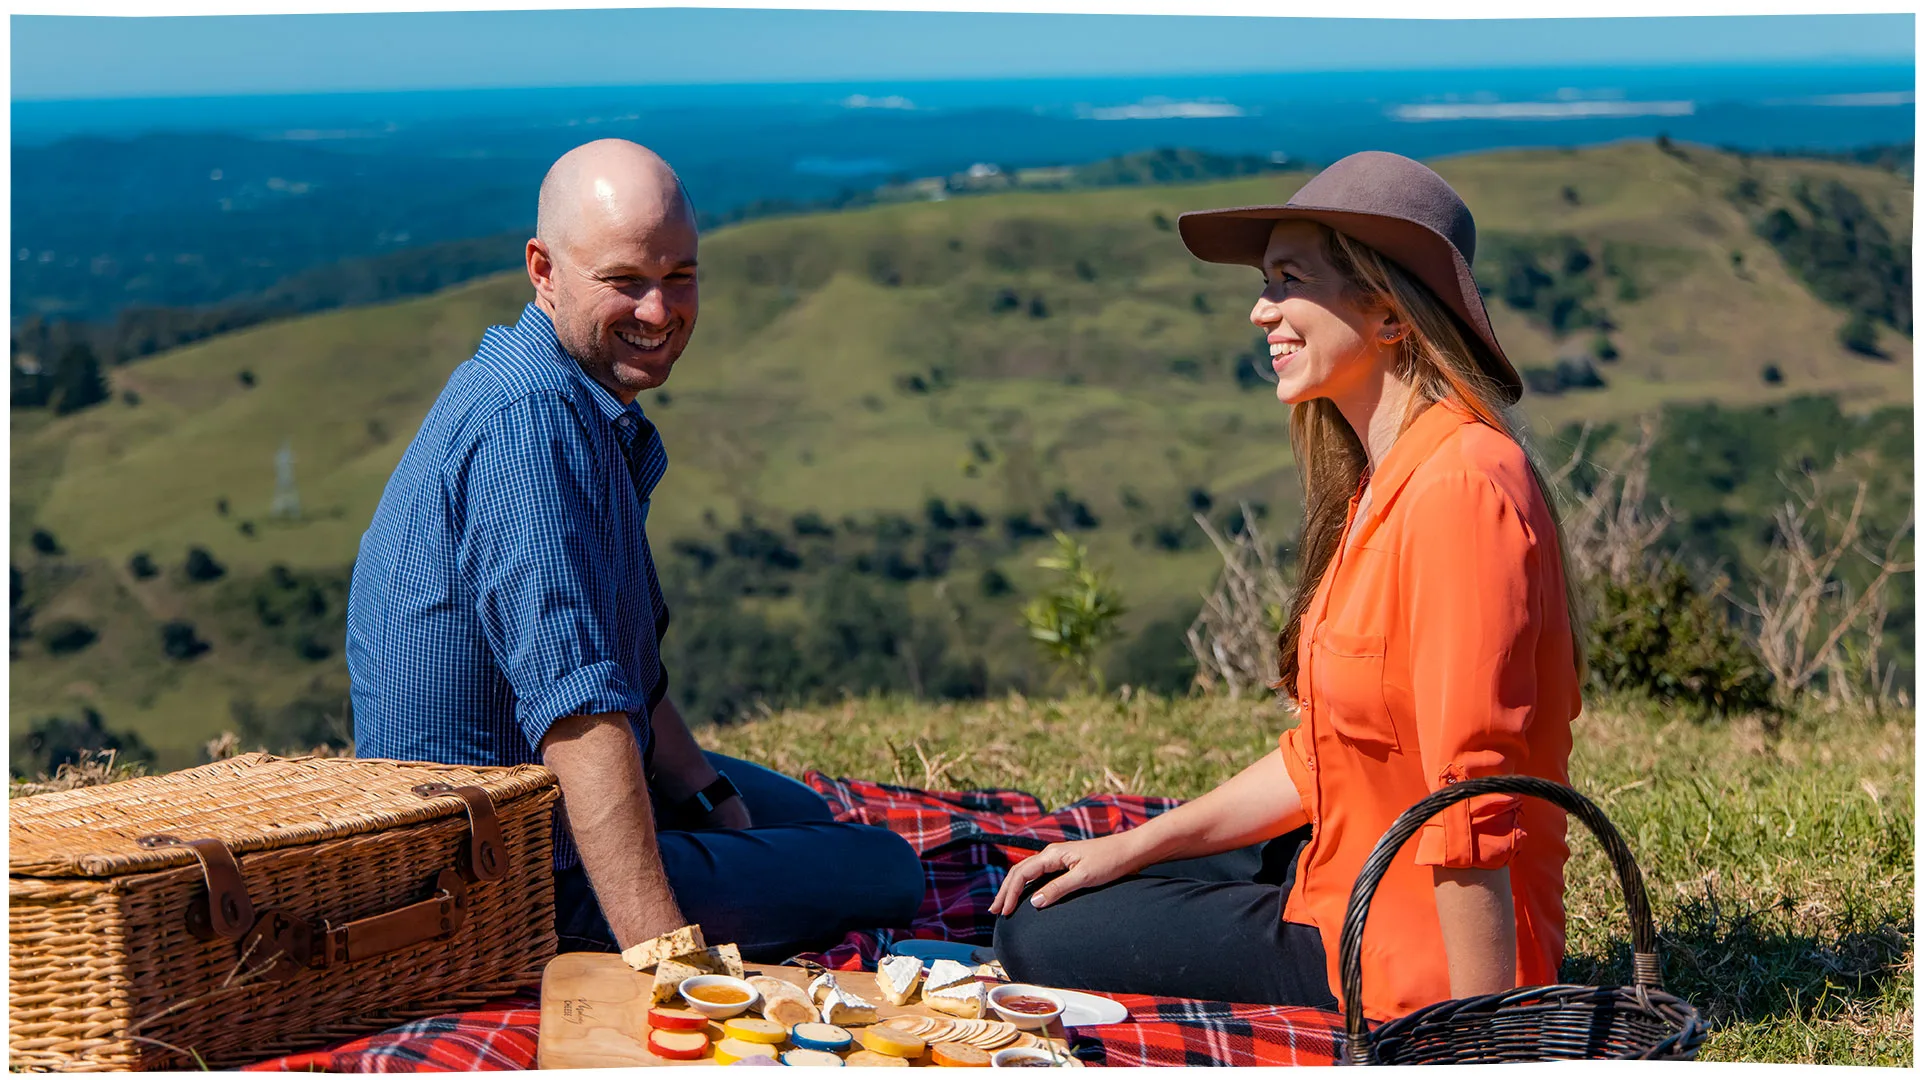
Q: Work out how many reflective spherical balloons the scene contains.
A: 0